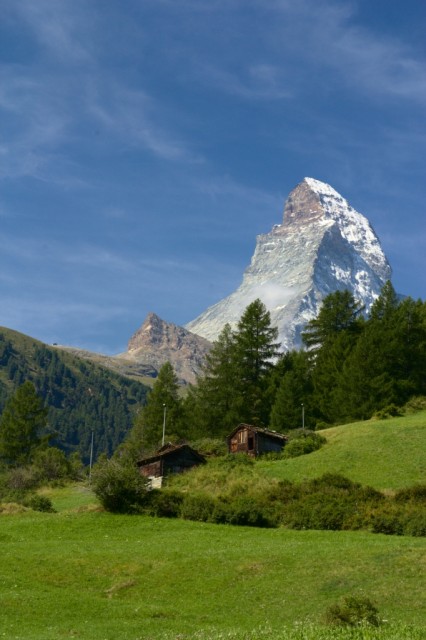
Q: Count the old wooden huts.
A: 2